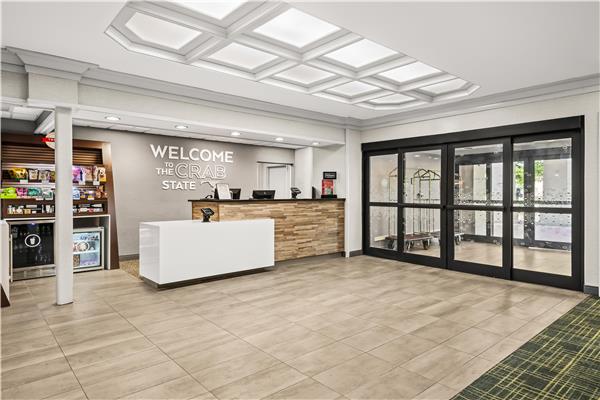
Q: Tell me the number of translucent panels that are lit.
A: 10